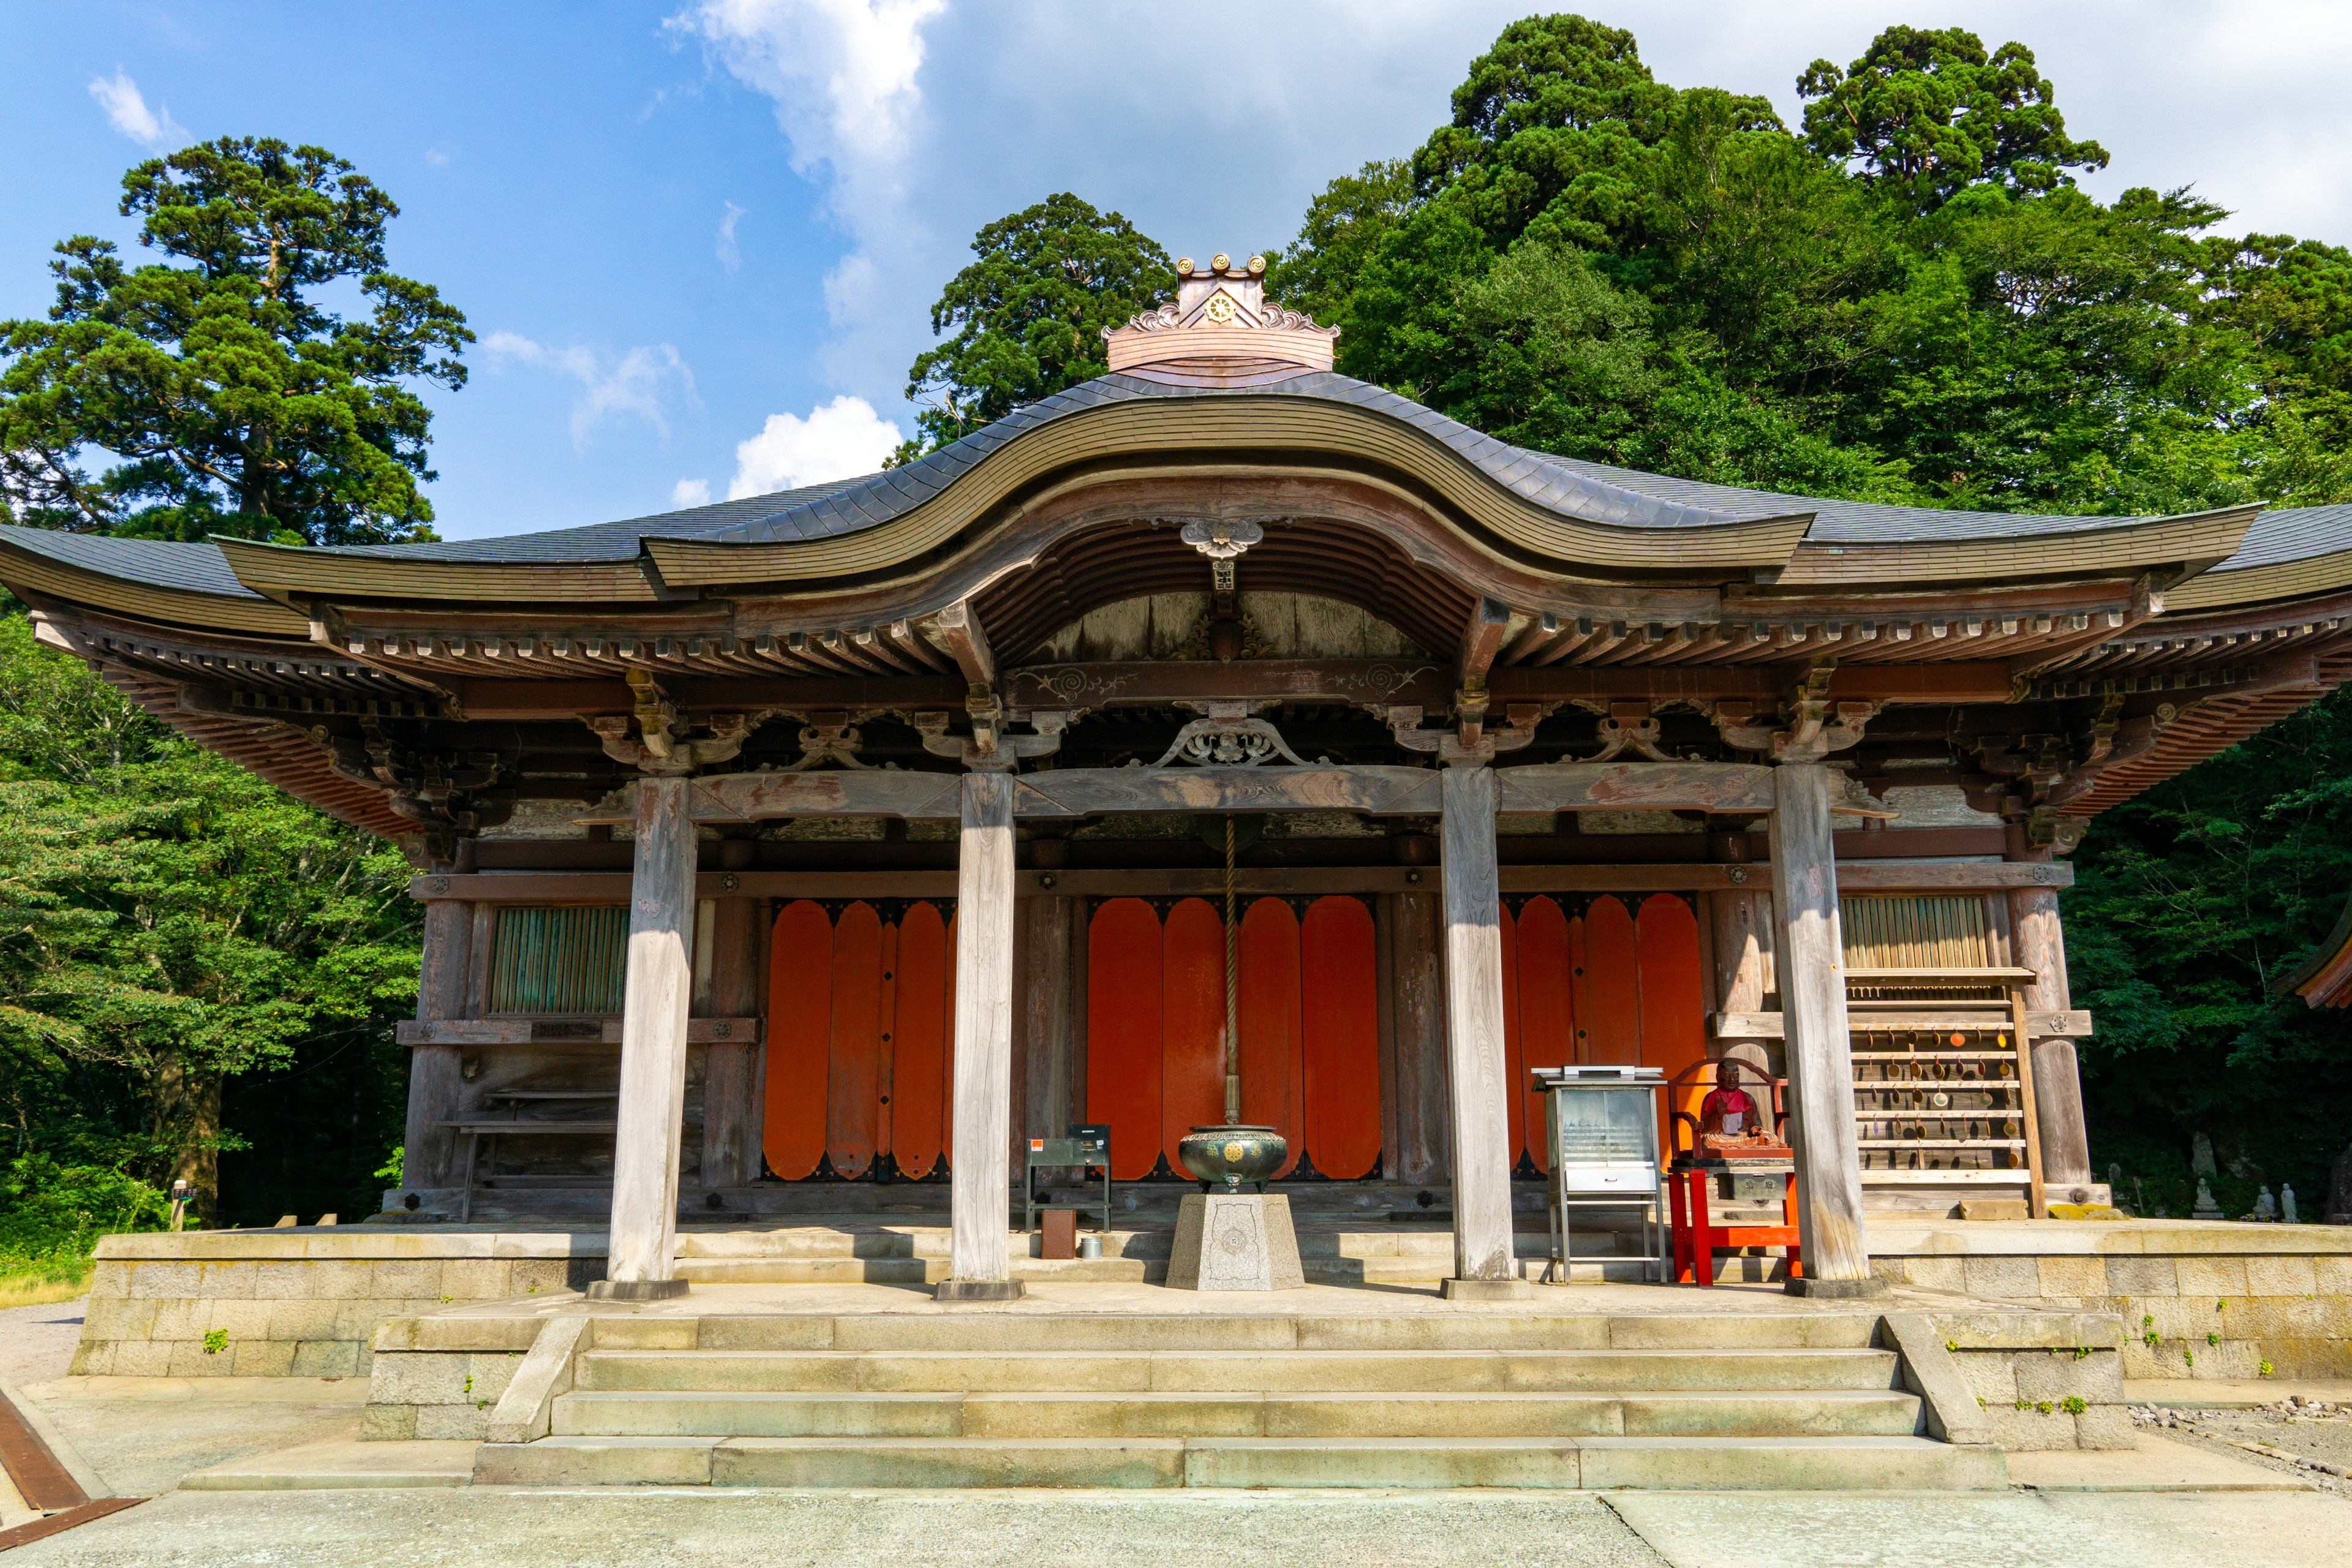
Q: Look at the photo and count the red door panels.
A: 12